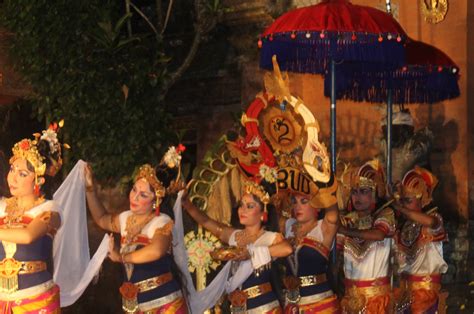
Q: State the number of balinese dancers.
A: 6